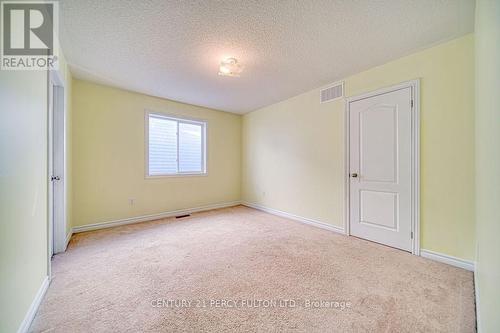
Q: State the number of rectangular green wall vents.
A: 0